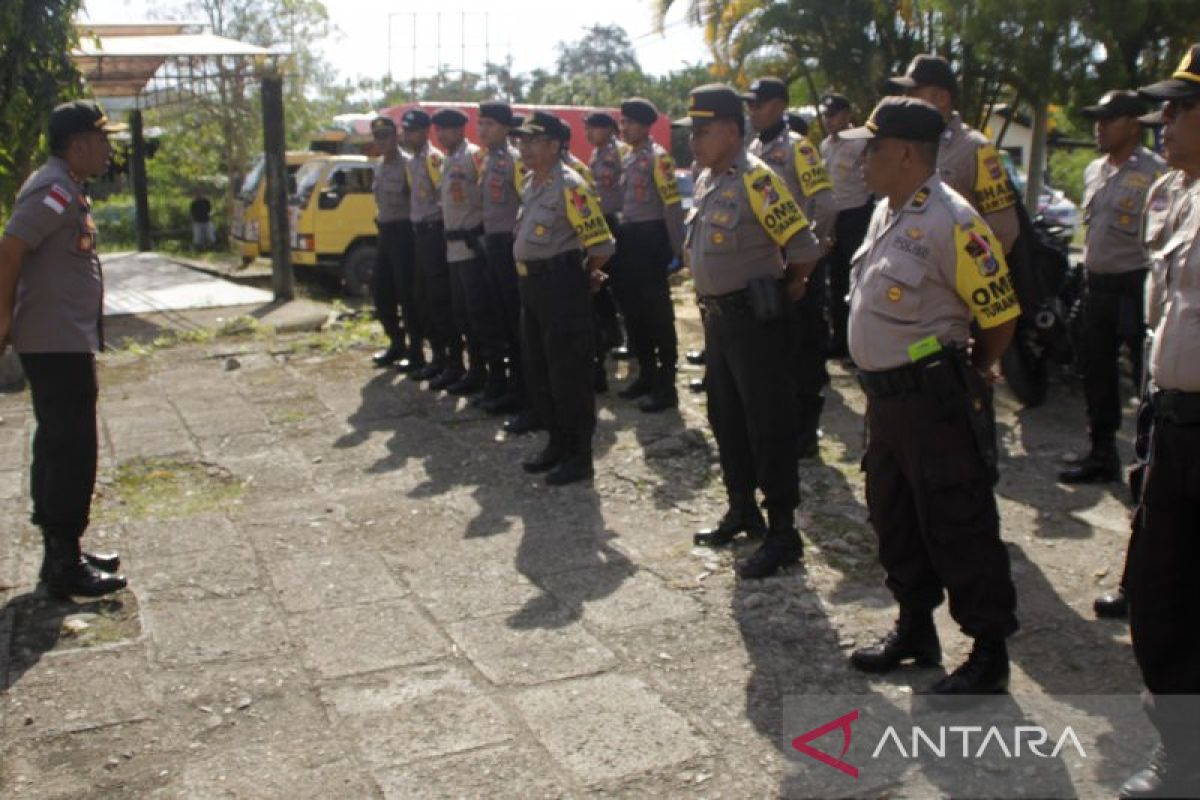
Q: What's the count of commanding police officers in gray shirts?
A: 1